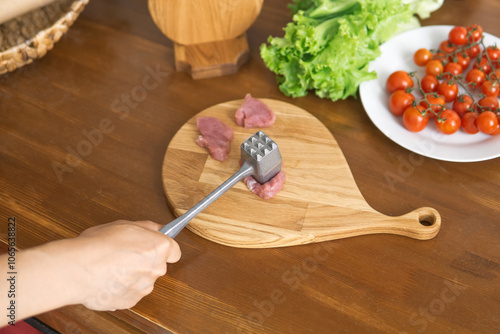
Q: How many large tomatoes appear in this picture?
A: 0